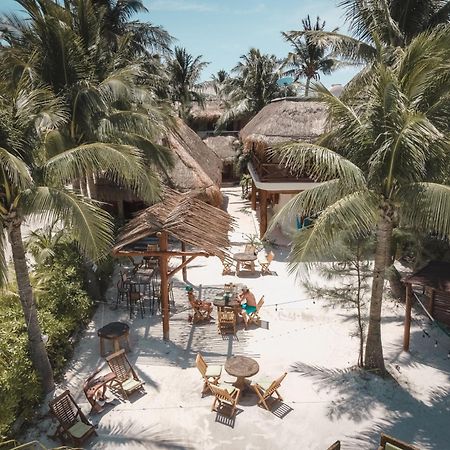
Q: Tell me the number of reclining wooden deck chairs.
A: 2